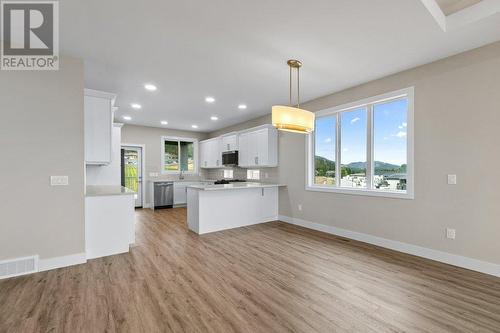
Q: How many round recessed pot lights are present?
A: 8